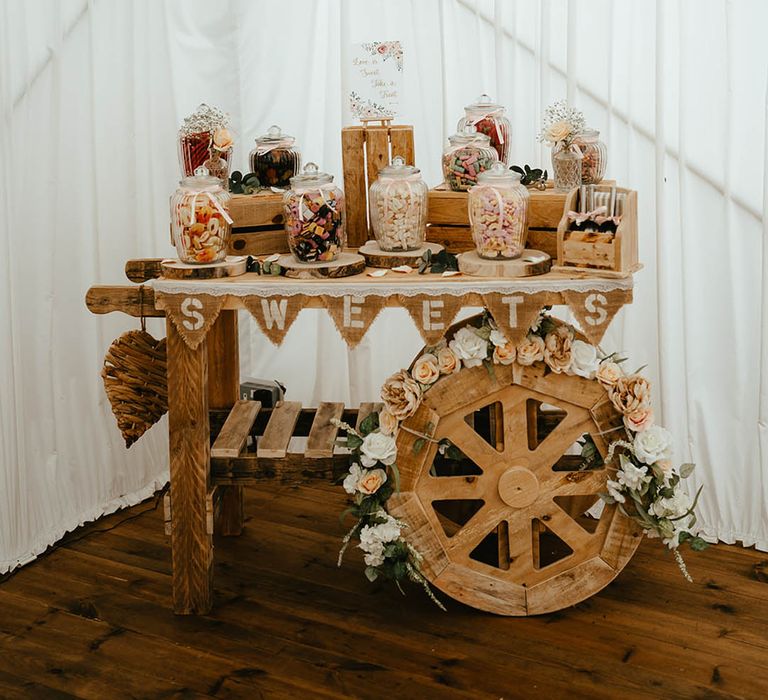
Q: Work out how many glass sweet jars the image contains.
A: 9